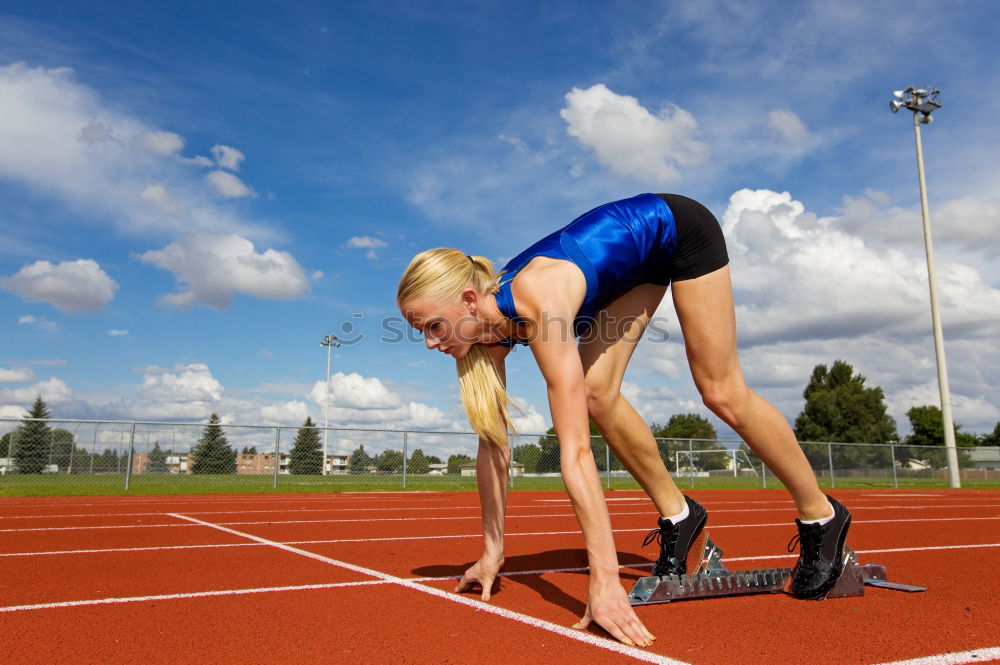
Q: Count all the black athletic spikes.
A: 2